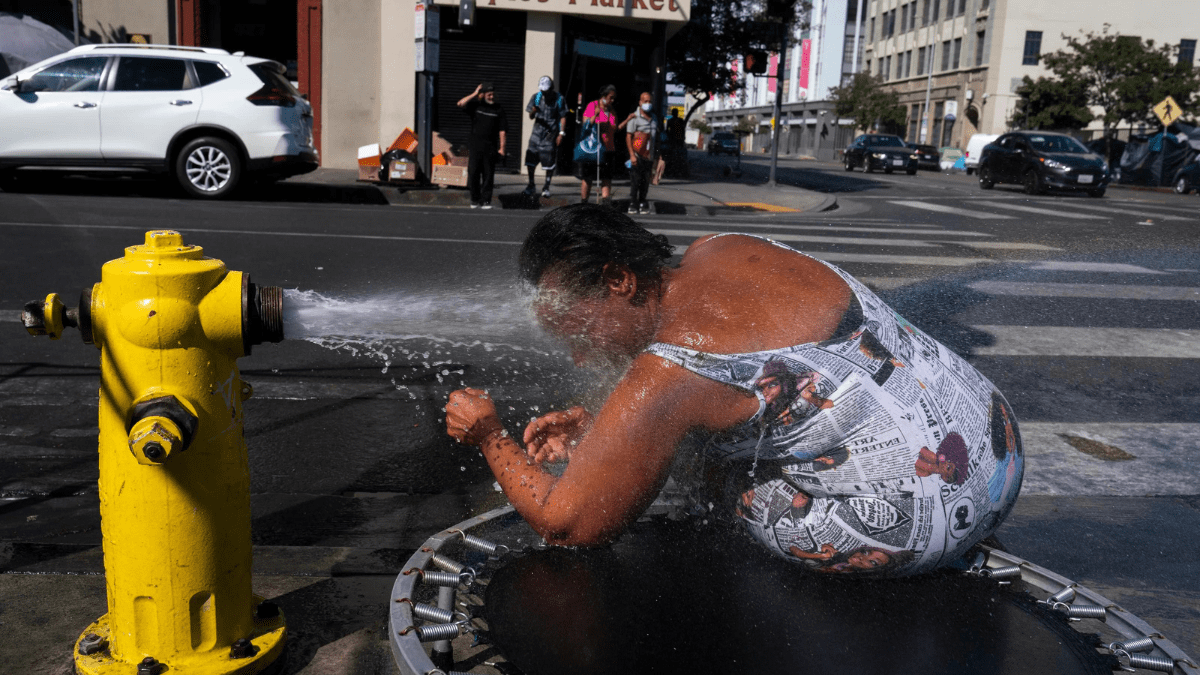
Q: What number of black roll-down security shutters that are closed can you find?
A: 1